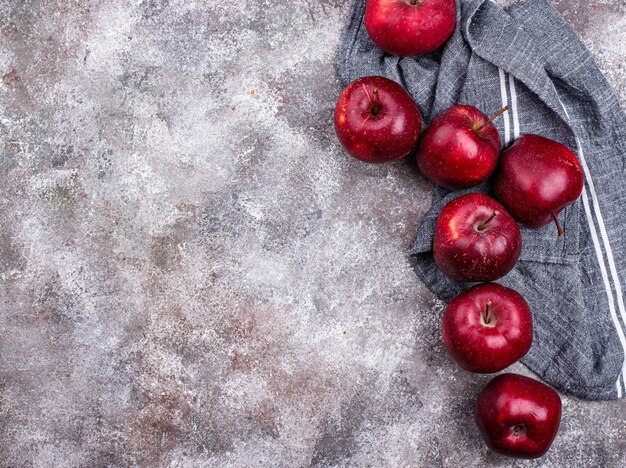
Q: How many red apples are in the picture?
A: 7